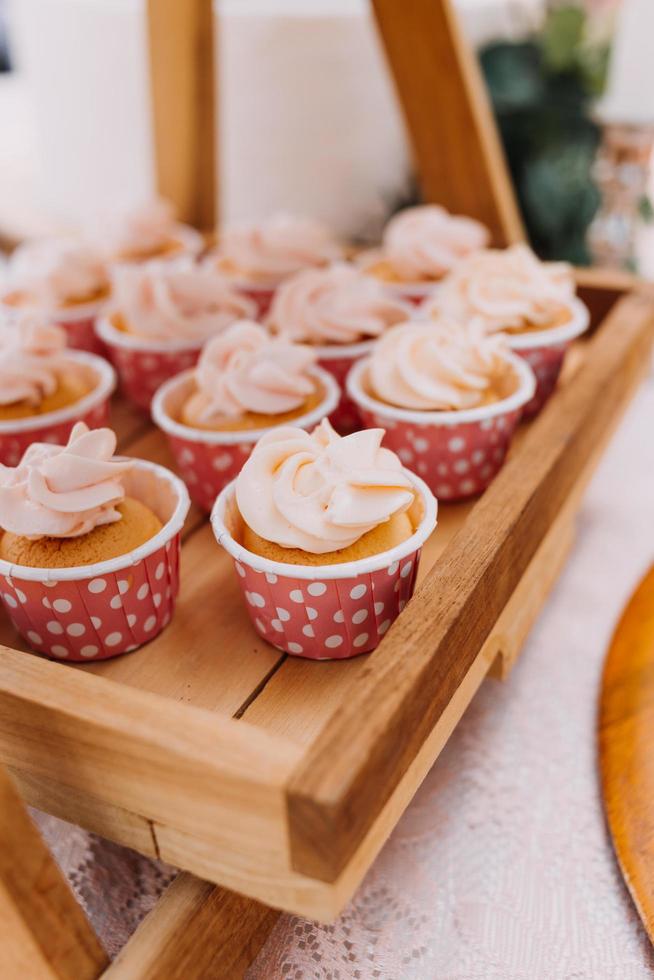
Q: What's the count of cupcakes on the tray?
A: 12